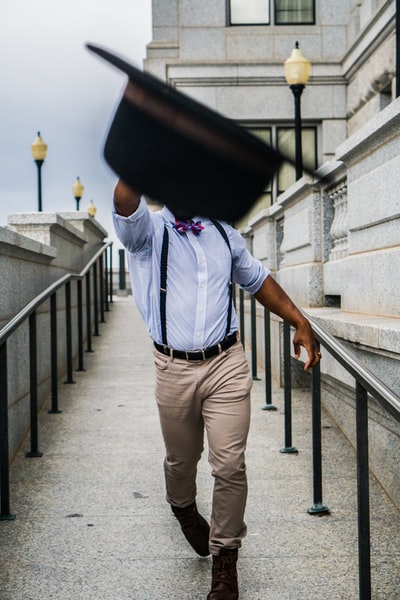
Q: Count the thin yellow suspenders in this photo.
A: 0